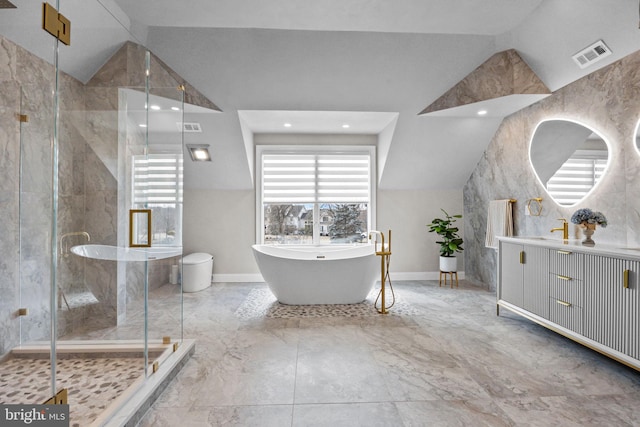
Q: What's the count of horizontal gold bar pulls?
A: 3